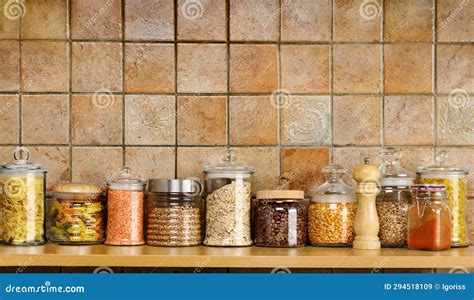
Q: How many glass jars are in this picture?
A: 10